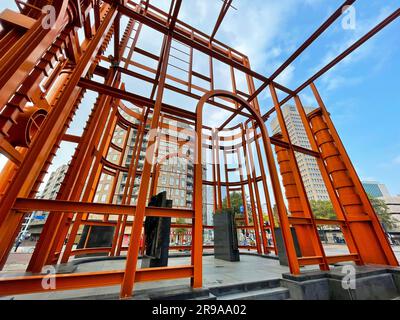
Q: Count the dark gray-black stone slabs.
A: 4